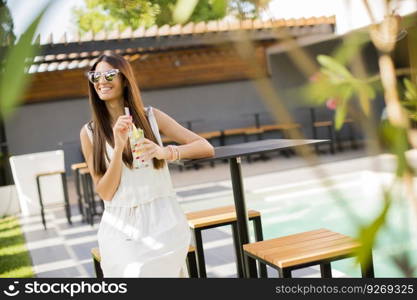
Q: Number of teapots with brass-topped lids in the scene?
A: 0